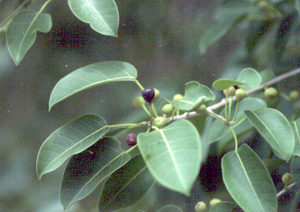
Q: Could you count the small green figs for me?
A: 13